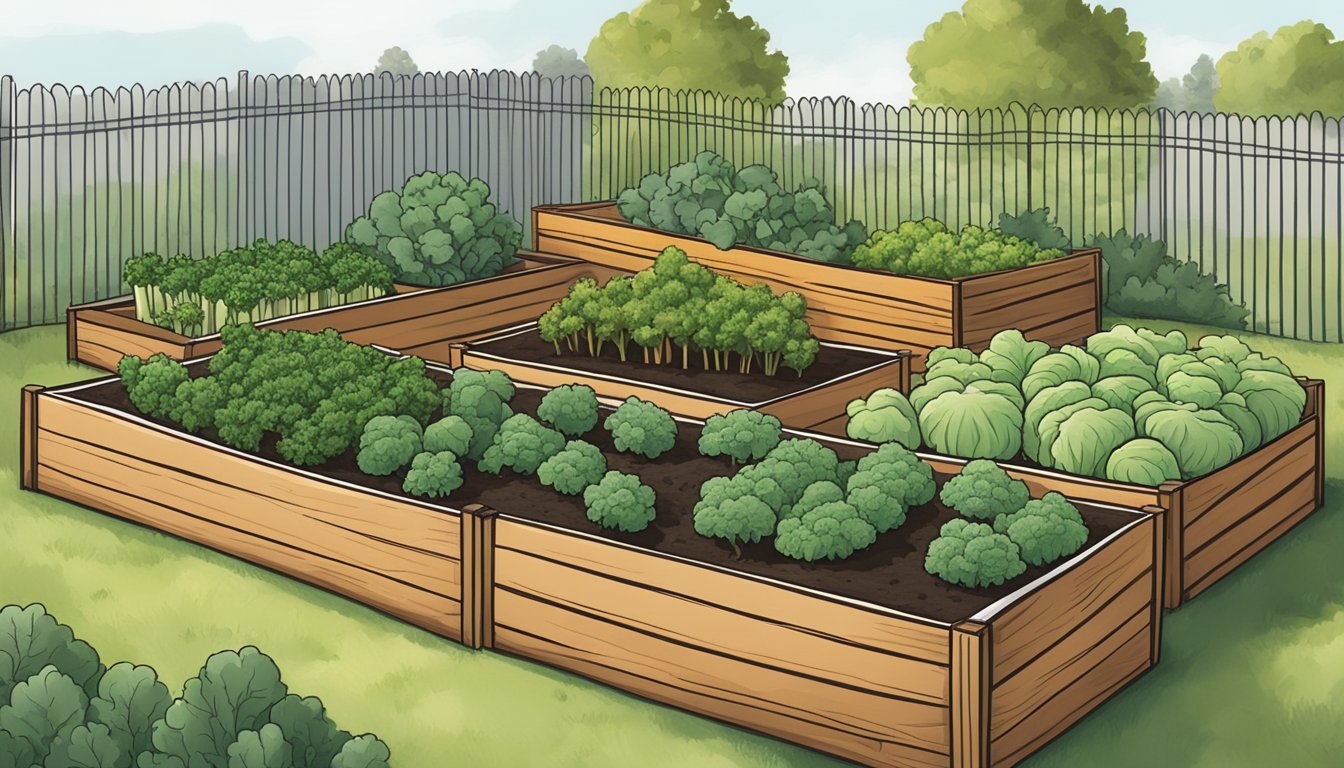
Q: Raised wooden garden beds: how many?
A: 5